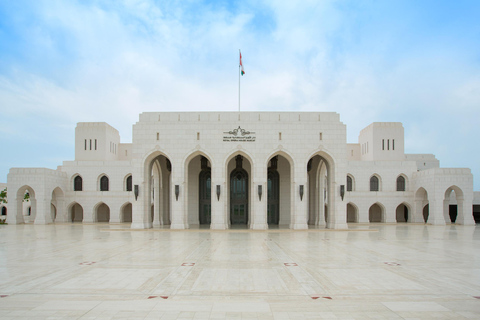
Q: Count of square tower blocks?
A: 2